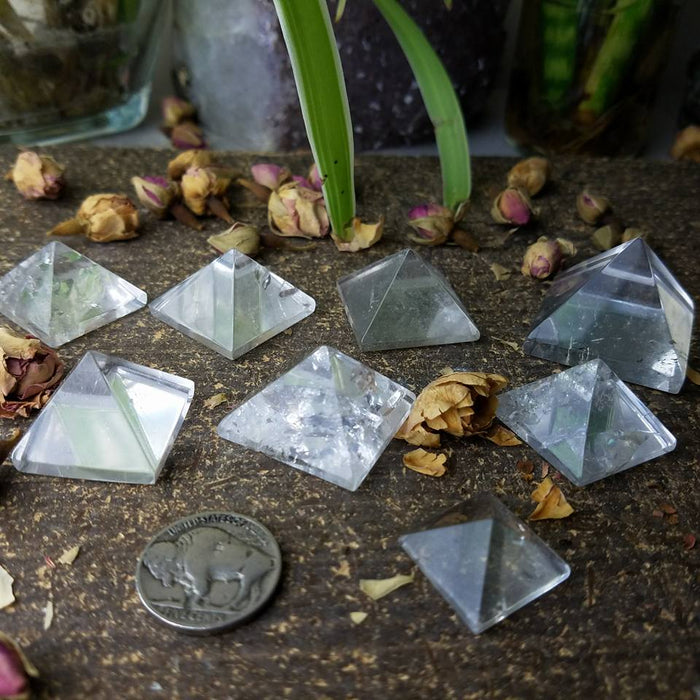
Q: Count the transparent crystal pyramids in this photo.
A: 8